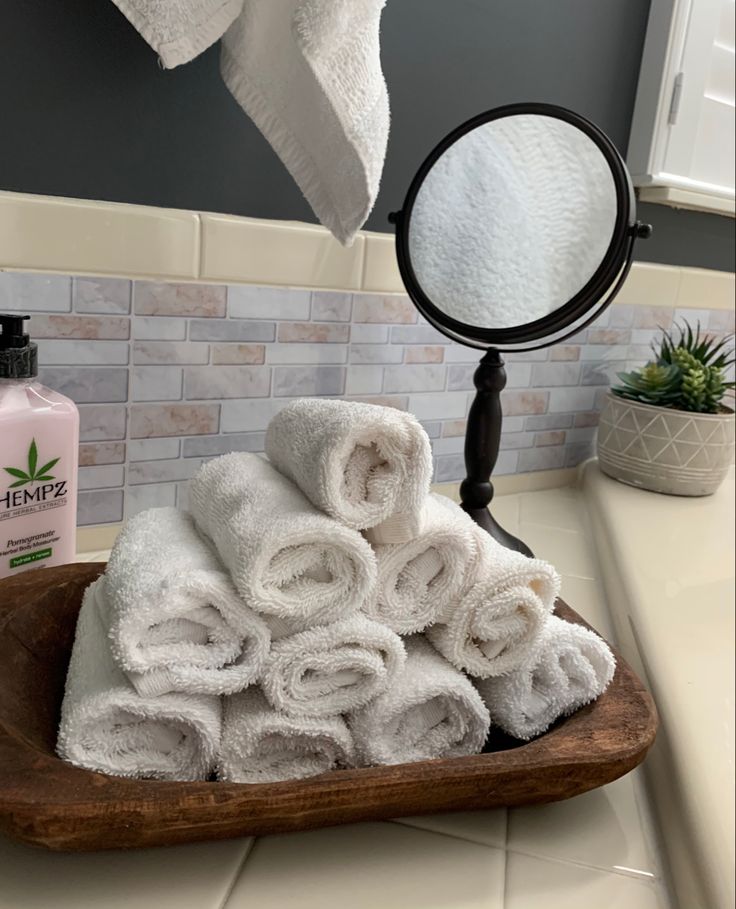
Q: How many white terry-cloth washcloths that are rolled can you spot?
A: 10